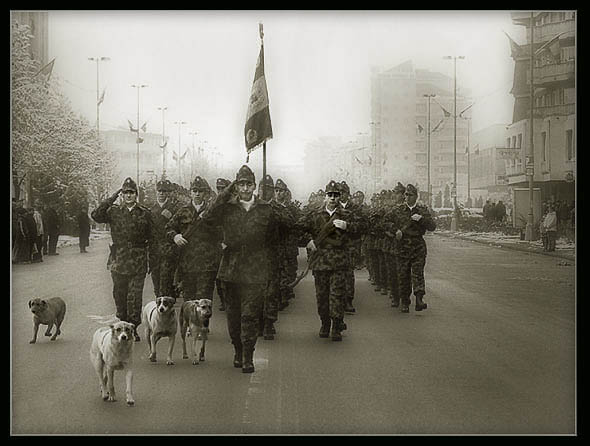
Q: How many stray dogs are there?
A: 4